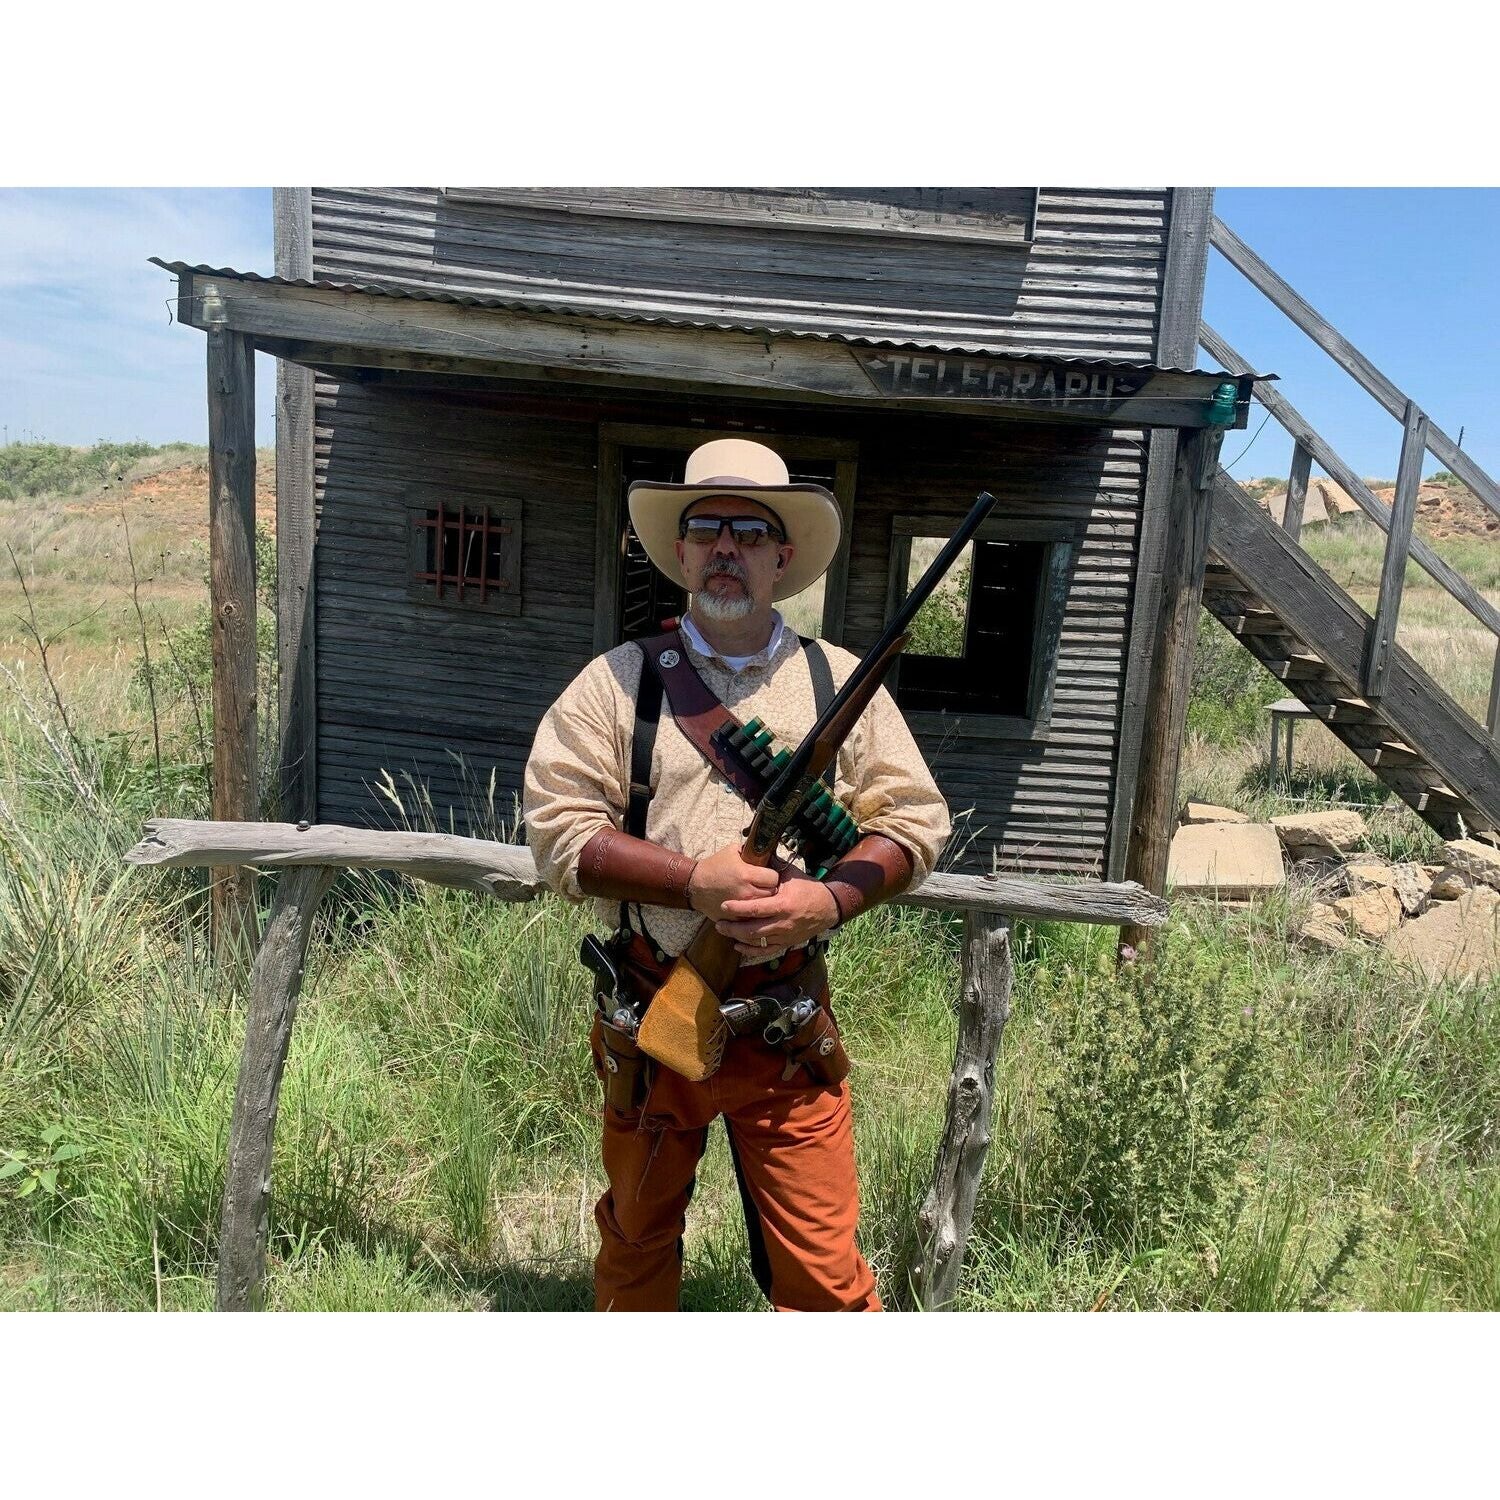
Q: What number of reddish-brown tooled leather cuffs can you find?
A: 2